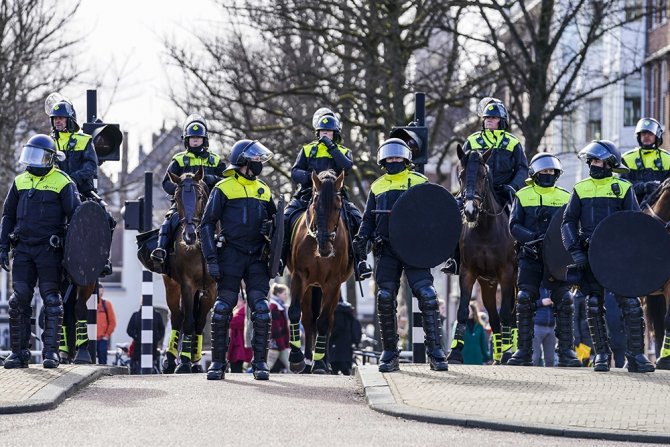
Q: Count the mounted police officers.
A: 5